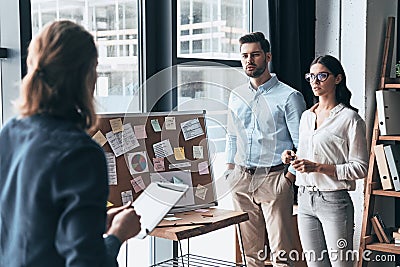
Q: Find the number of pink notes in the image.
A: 4